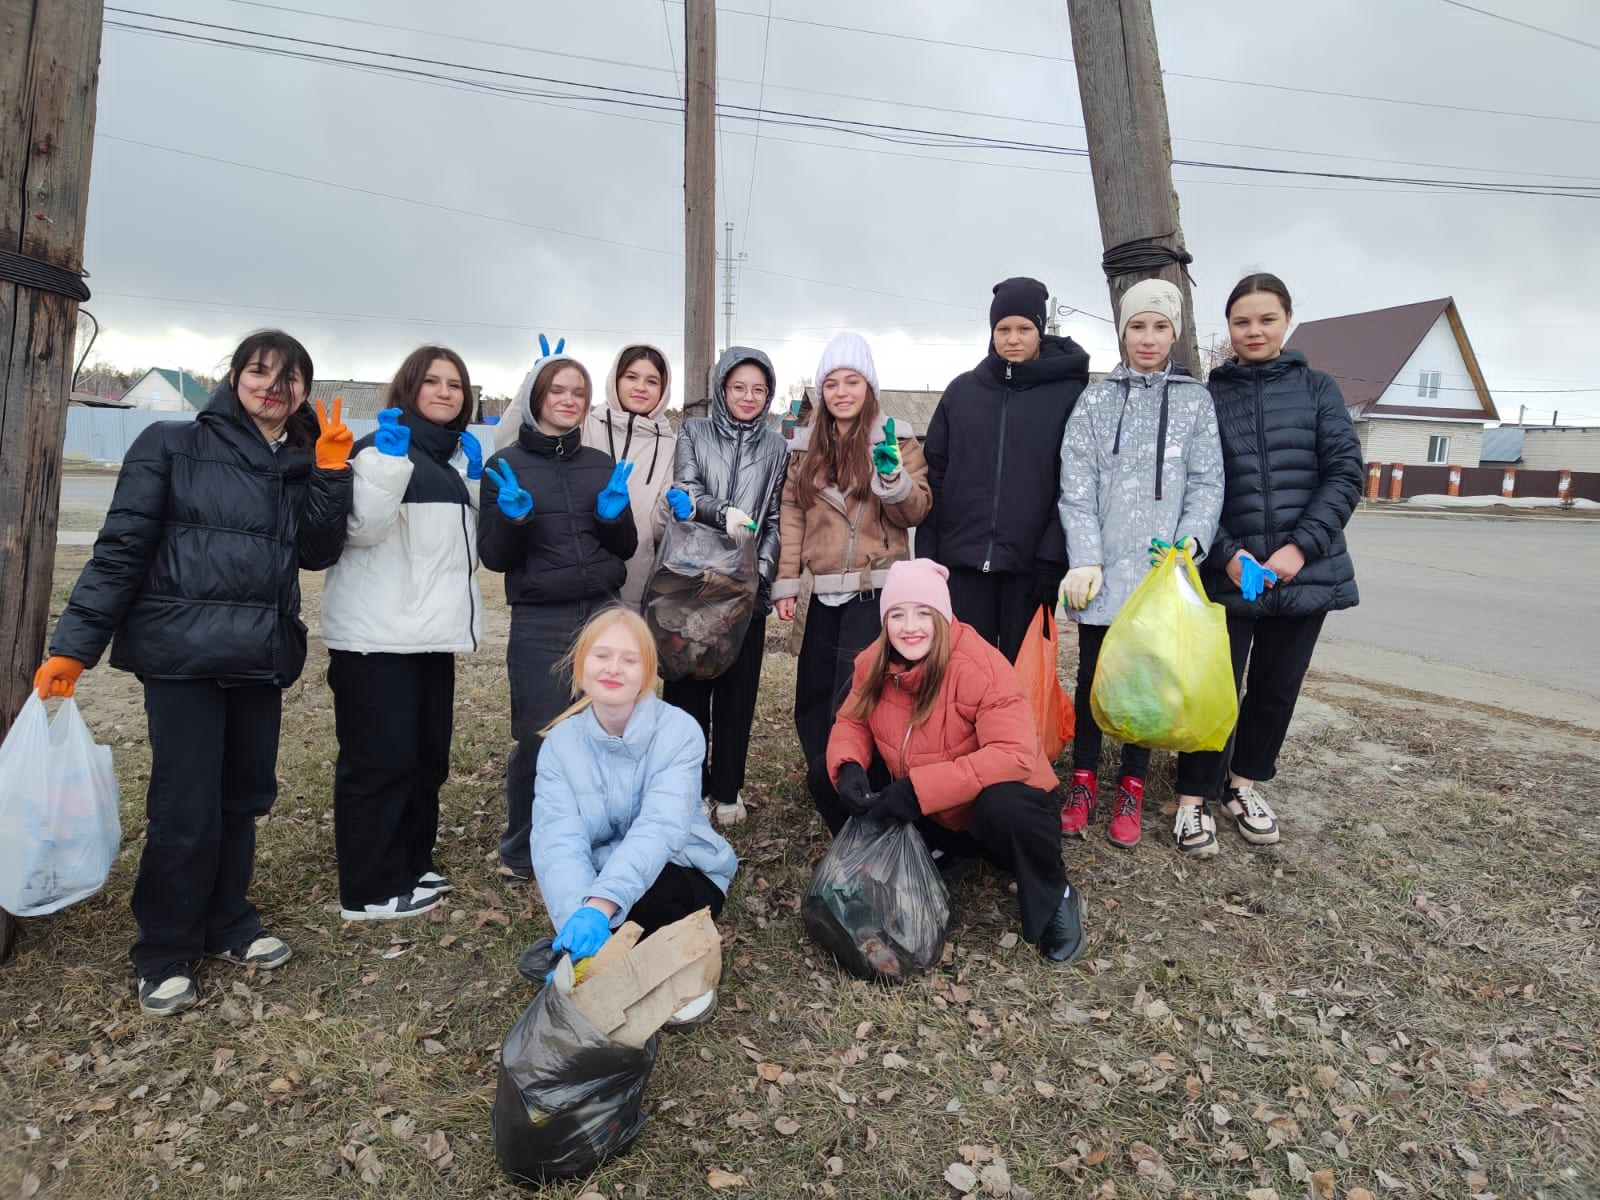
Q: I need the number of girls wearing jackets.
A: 11